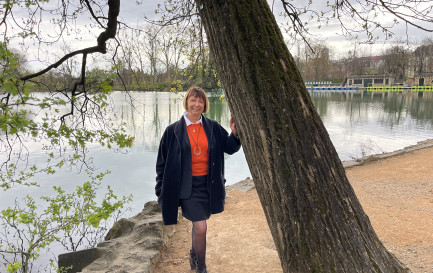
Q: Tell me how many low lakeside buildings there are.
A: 2